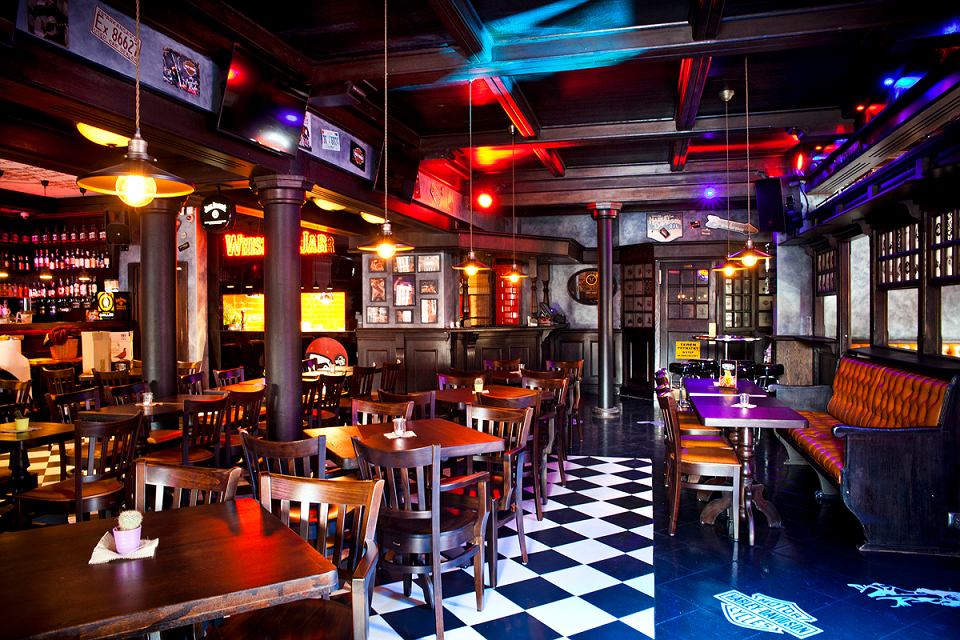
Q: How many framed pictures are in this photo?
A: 9